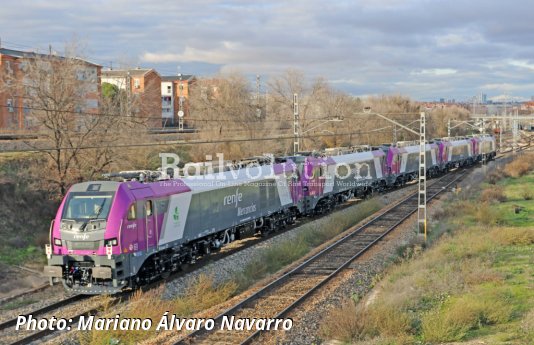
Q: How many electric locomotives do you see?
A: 5